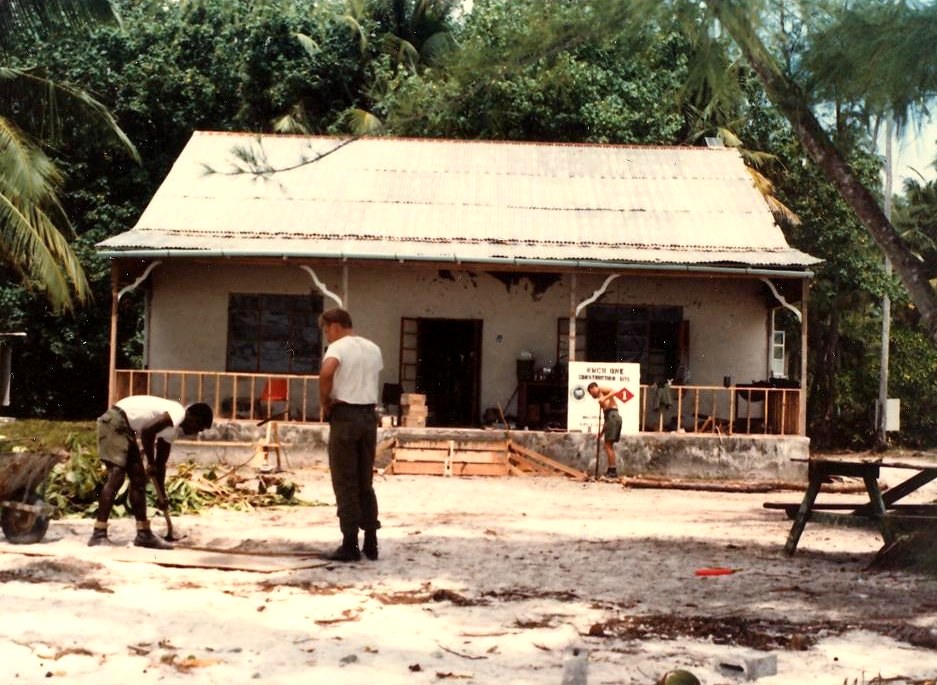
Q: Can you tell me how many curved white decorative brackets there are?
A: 4